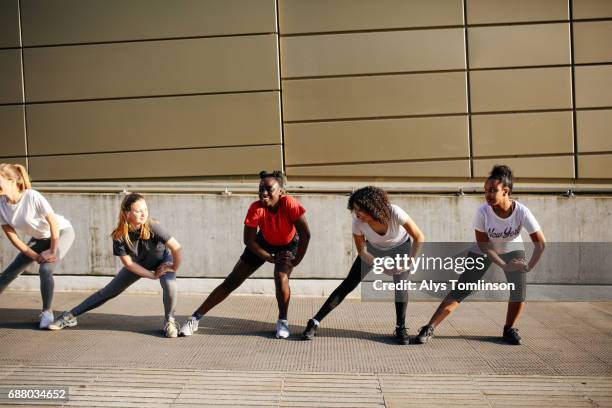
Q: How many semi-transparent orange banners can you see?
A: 0